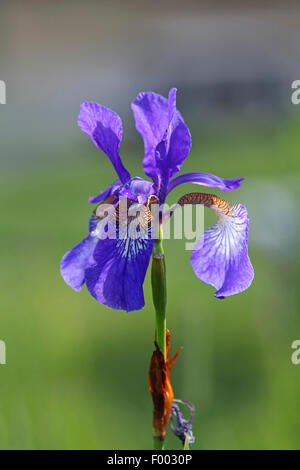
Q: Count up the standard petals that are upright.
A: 3